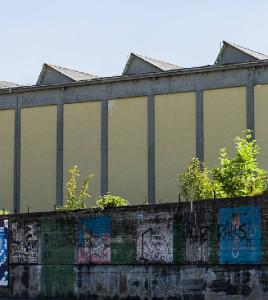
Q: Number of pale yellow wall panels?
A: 7